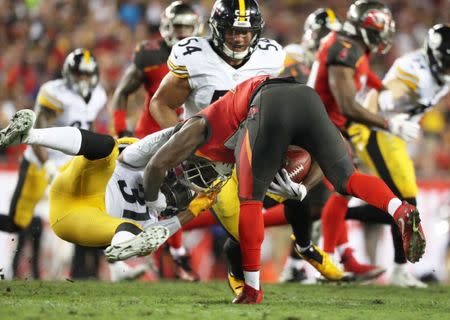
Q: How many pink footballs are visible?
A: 0